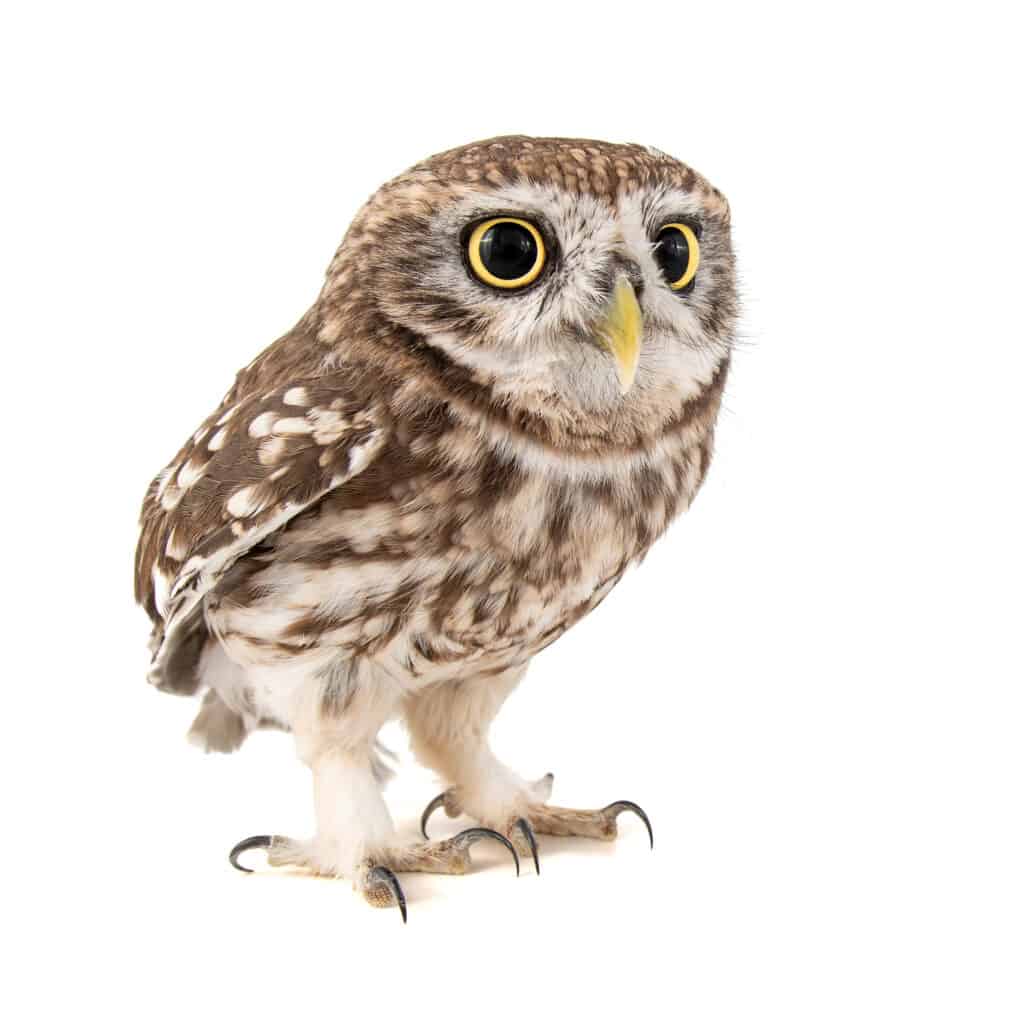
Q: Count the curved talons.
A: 6